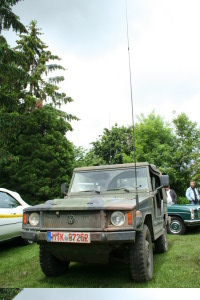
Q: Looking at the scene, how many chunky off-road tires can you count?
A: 3